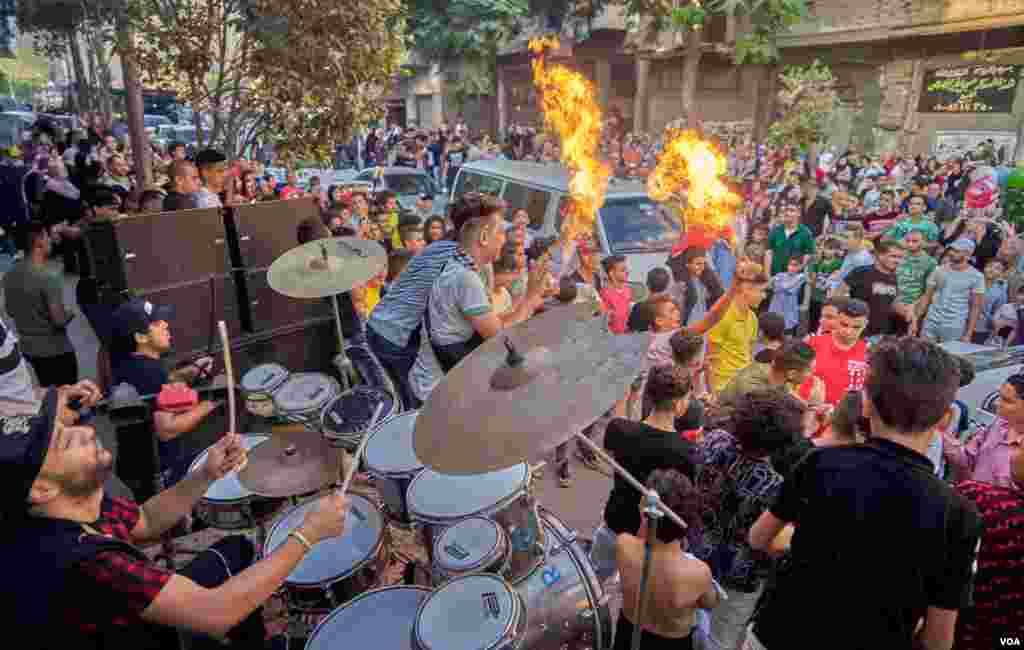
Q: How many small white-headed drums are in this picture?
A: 4